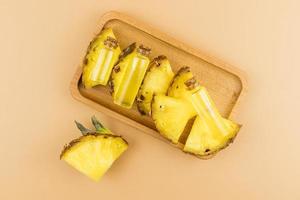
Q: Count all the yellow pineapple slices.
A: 7